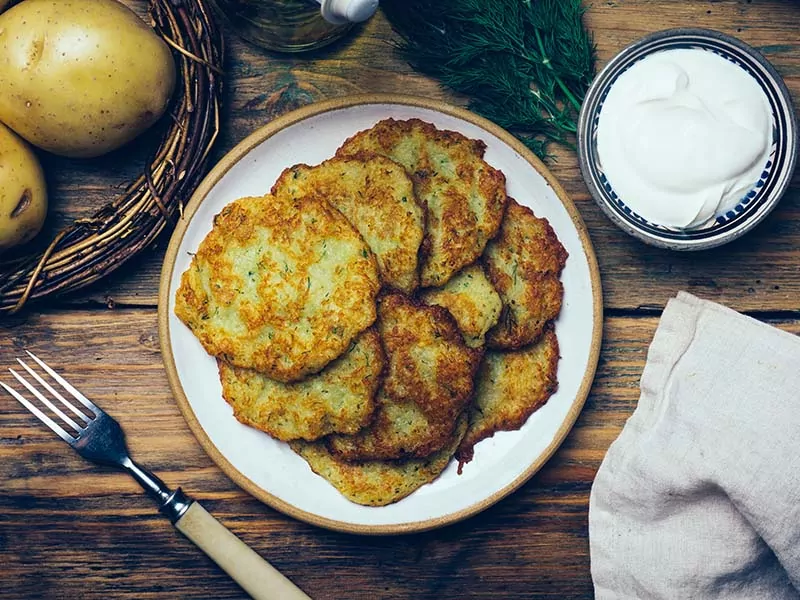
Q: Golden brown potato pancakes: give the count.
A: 9